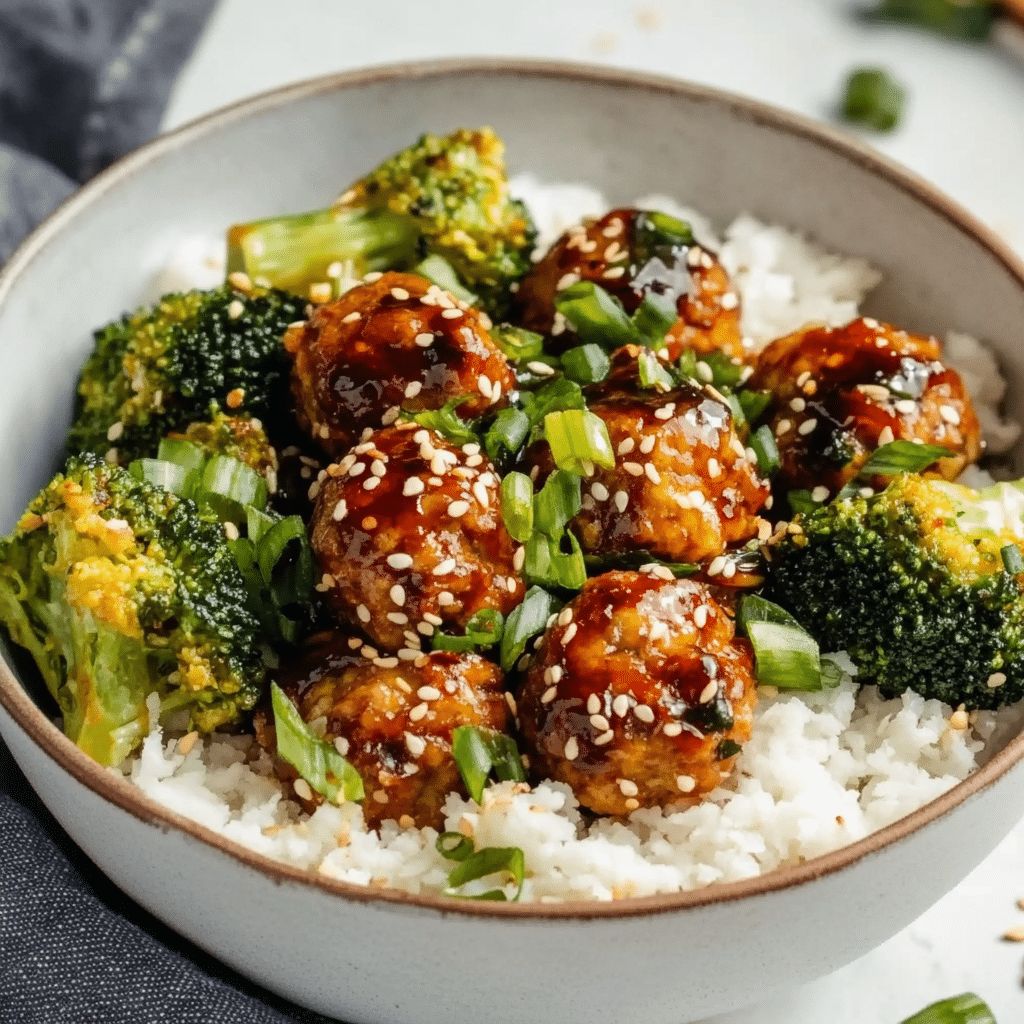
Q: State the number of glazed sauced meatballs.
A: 7